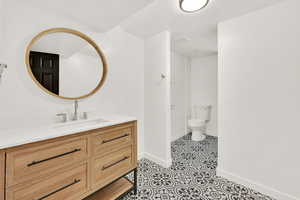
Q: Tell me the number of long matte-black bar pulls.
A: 4